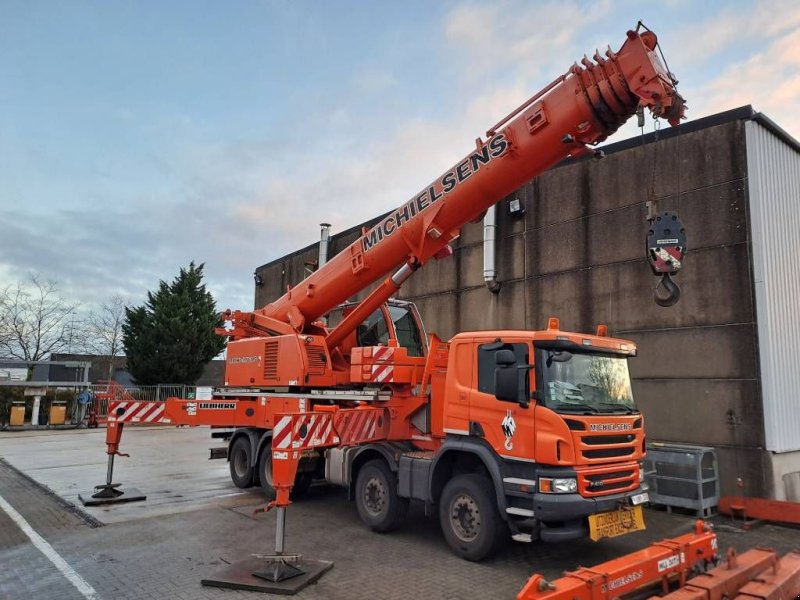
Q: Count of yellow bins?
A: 2